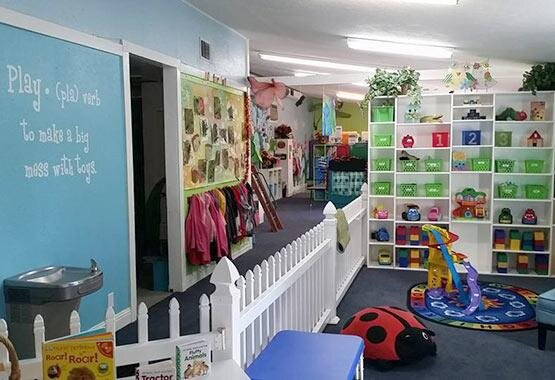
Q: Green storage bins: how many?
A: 13